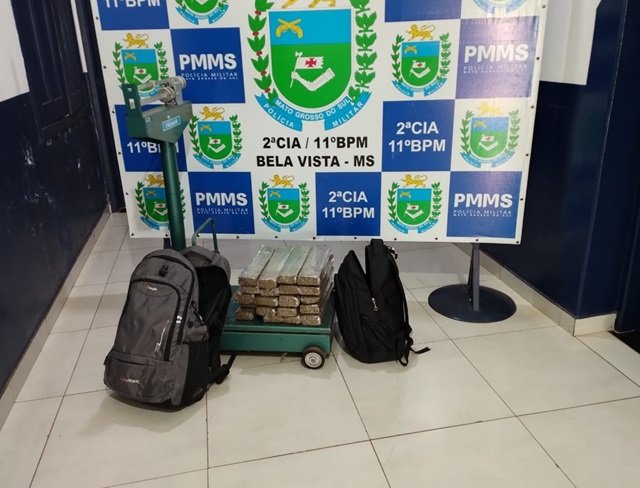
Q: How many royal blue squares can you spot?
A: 9